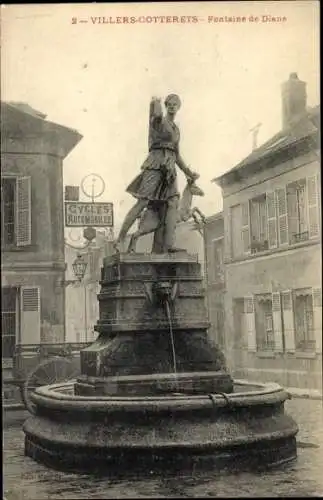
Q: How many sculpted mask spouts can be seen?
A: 1